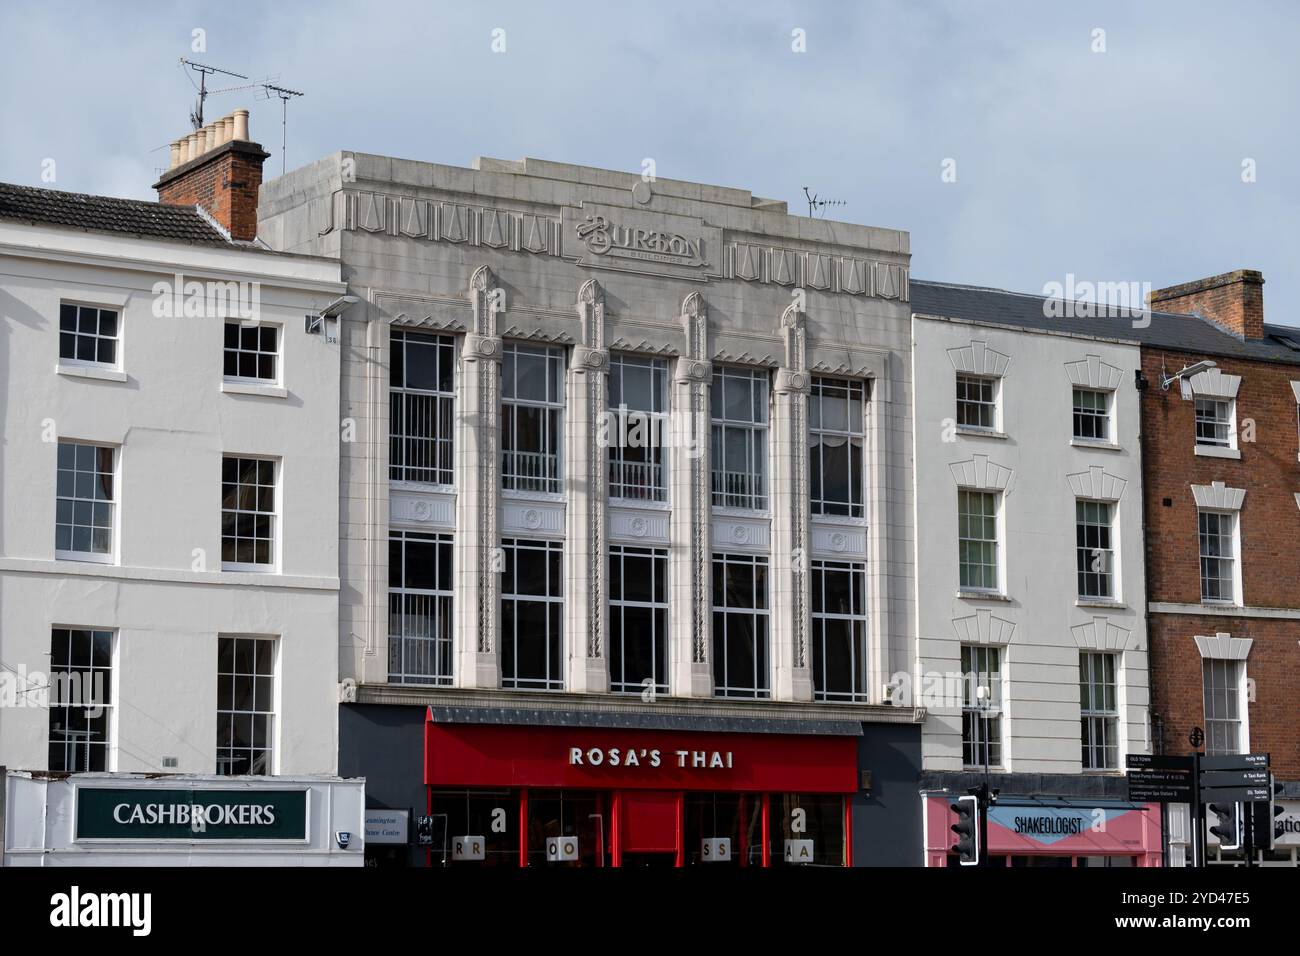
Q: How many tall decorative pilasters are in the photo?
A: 4